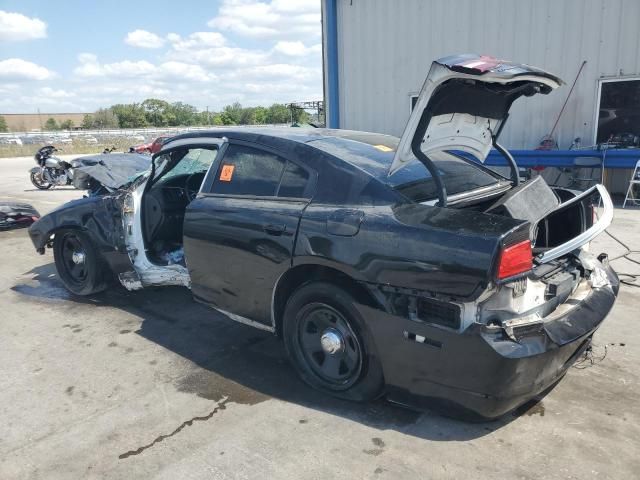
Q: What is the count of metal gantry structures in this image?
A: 1